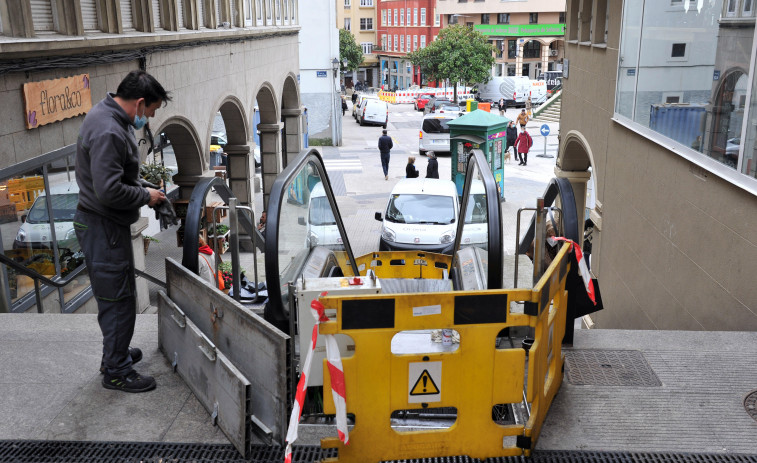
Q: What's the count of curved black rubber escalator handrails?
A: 4